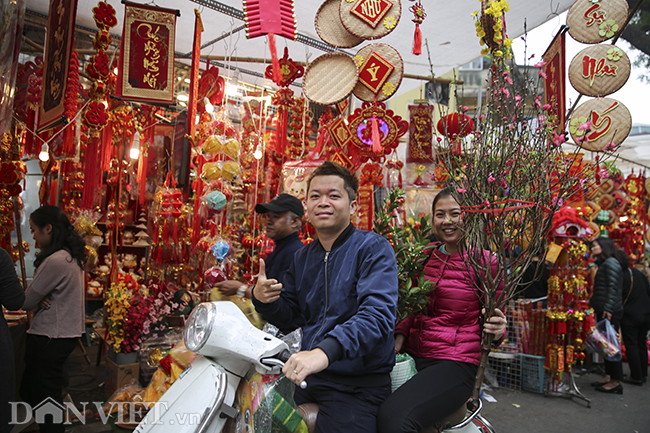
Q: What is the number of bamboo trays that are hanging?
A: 7